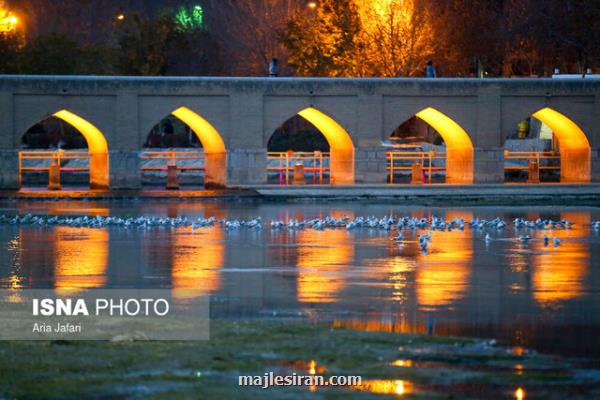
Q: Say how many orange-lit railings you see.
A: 5